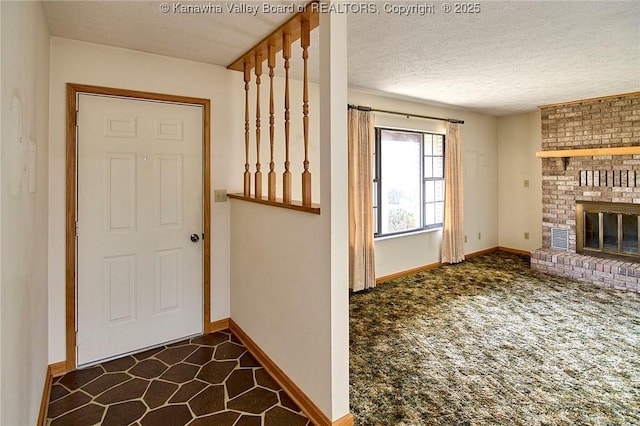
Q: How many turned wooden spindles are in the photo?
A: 5